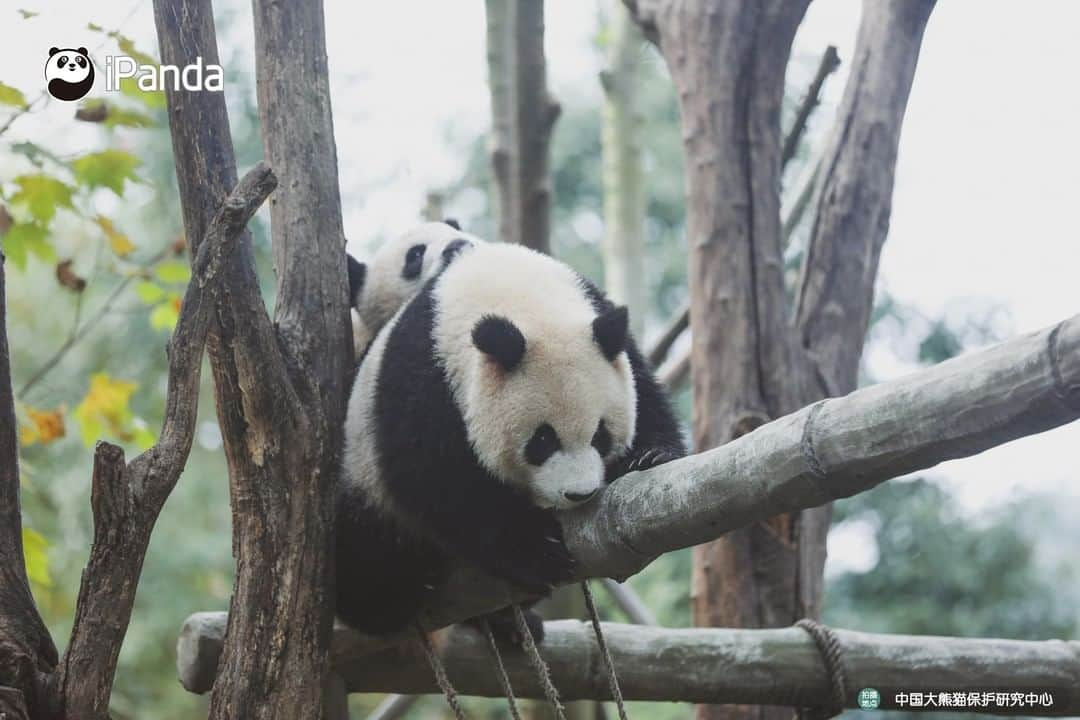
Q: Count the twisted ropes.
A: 5